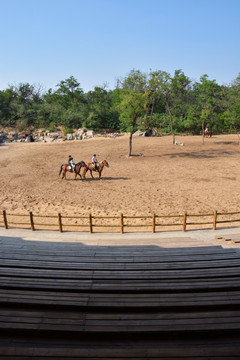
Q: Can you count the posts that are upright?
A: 8